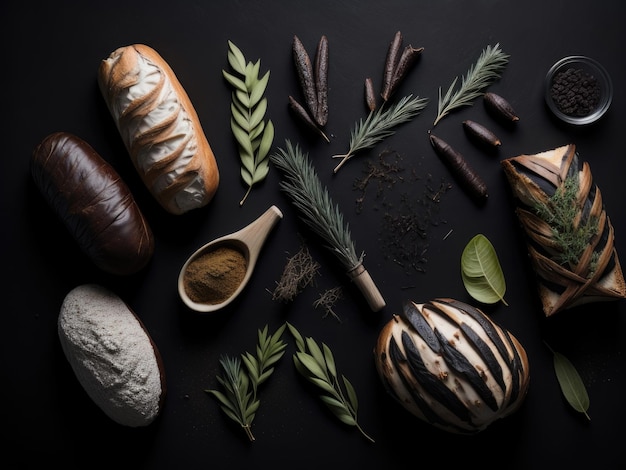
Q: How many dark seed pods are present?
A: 9